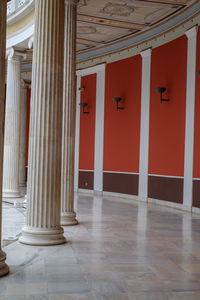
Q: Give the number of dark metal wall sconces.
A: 3